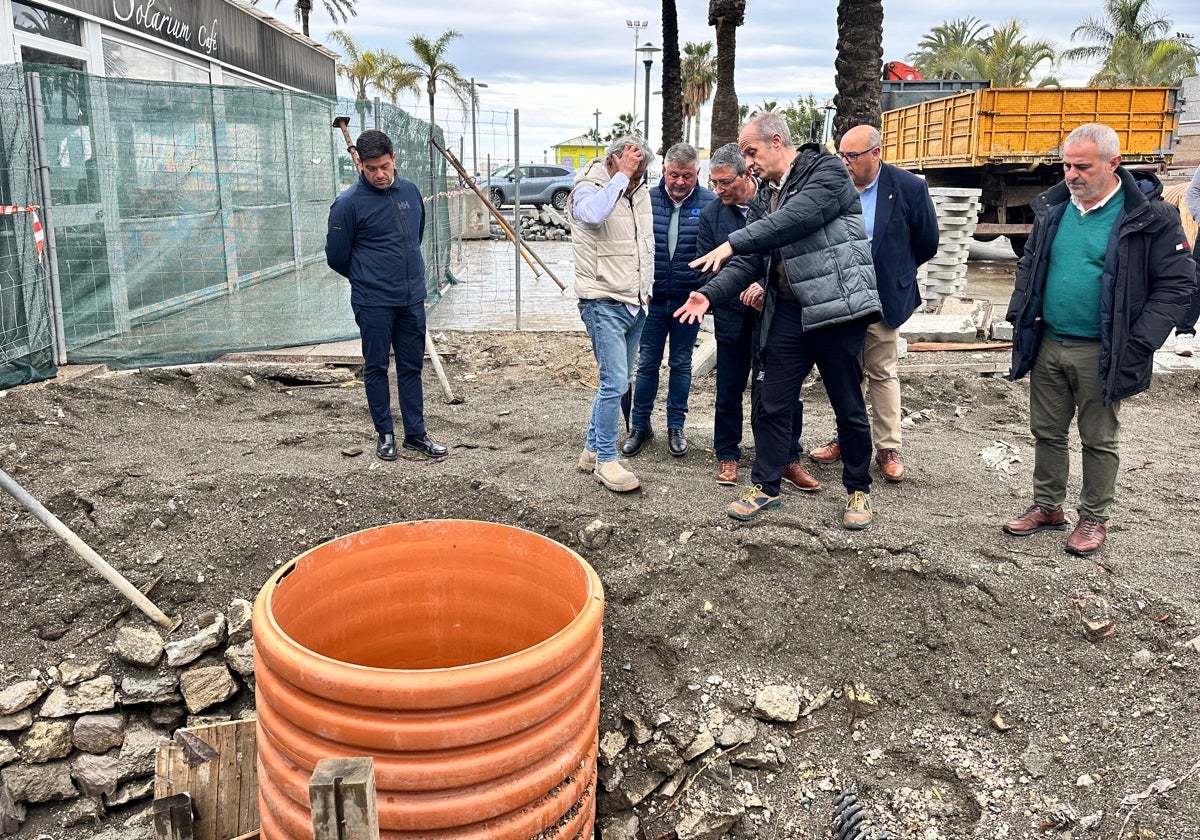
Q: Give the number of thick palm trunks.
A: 3